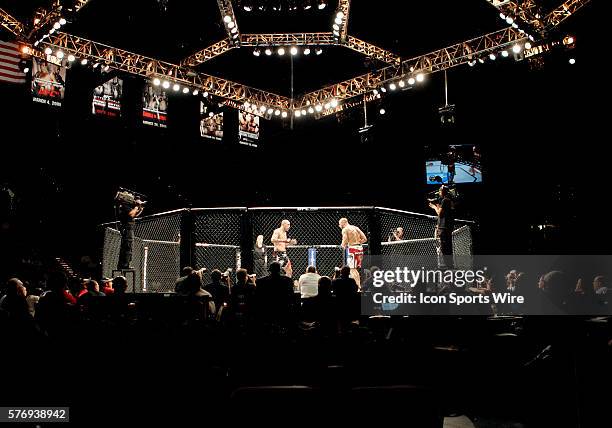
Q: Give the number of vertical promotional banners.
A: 5